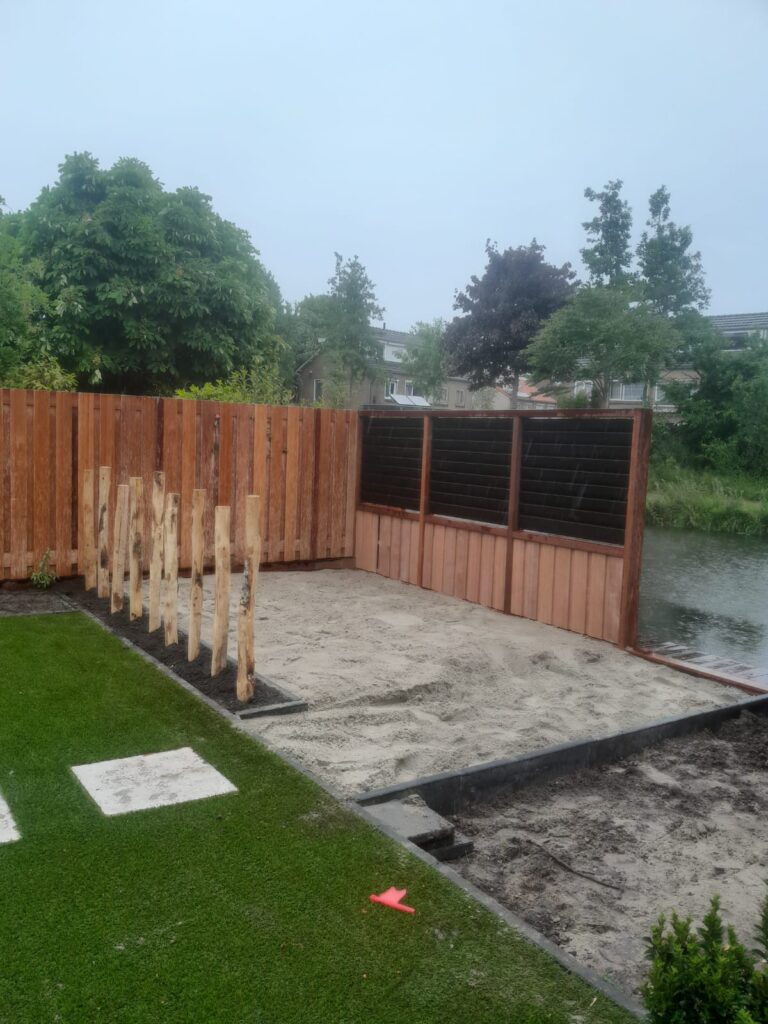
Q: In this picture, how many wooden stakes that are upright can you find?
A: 9